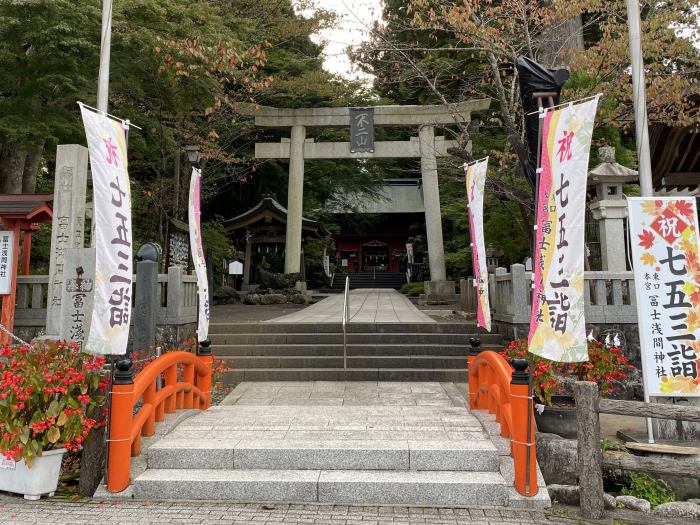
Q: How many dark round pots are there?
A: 1